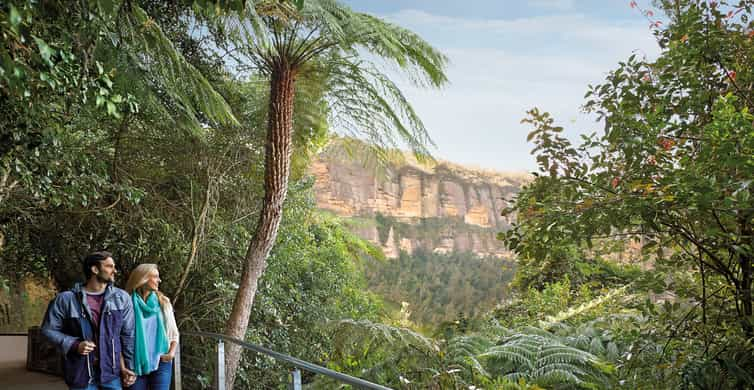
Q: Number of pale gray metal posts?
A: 3